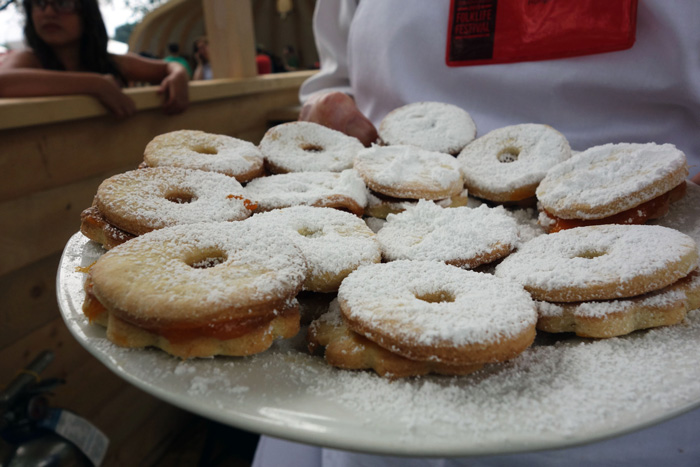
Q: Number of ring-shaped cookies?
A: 8